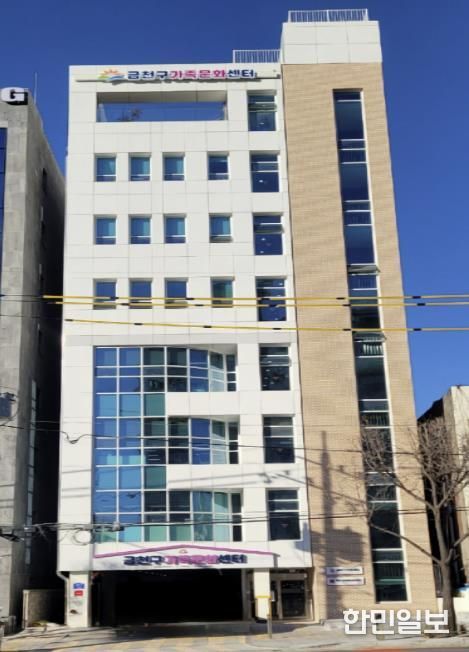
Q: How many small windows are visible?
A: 12